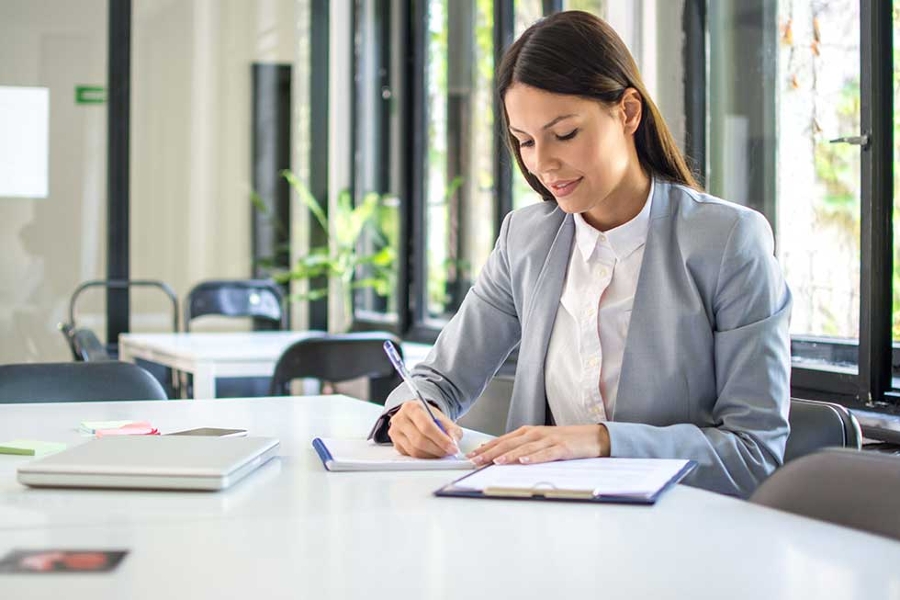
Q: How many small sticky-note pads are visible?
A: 3